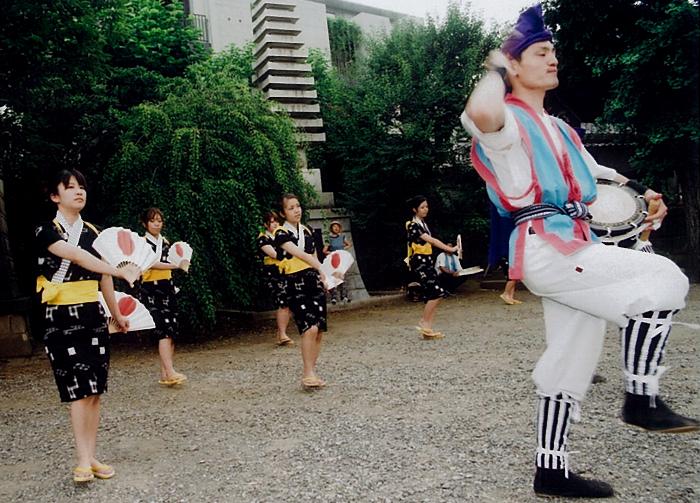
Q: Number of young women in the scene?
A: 5